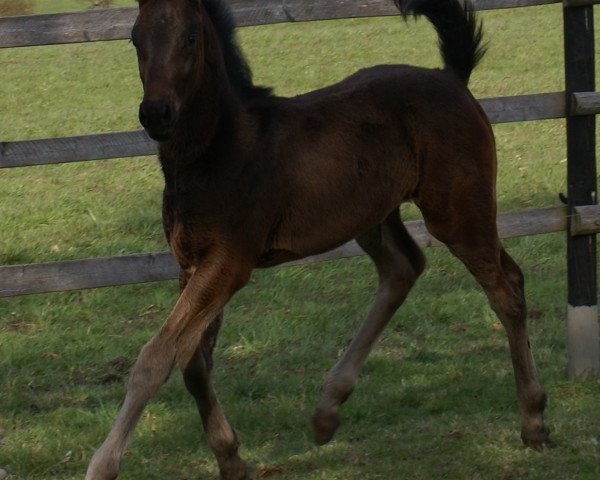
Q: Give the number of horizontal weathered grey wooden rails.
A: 3